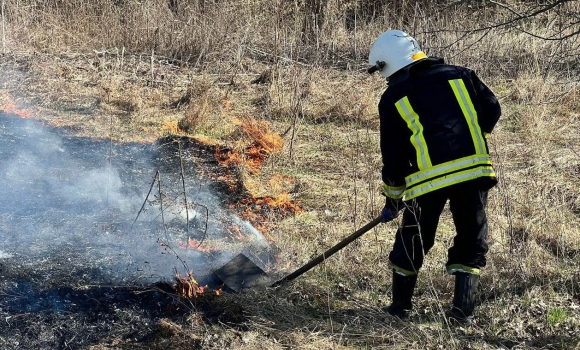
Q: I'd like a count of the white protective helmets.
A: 1